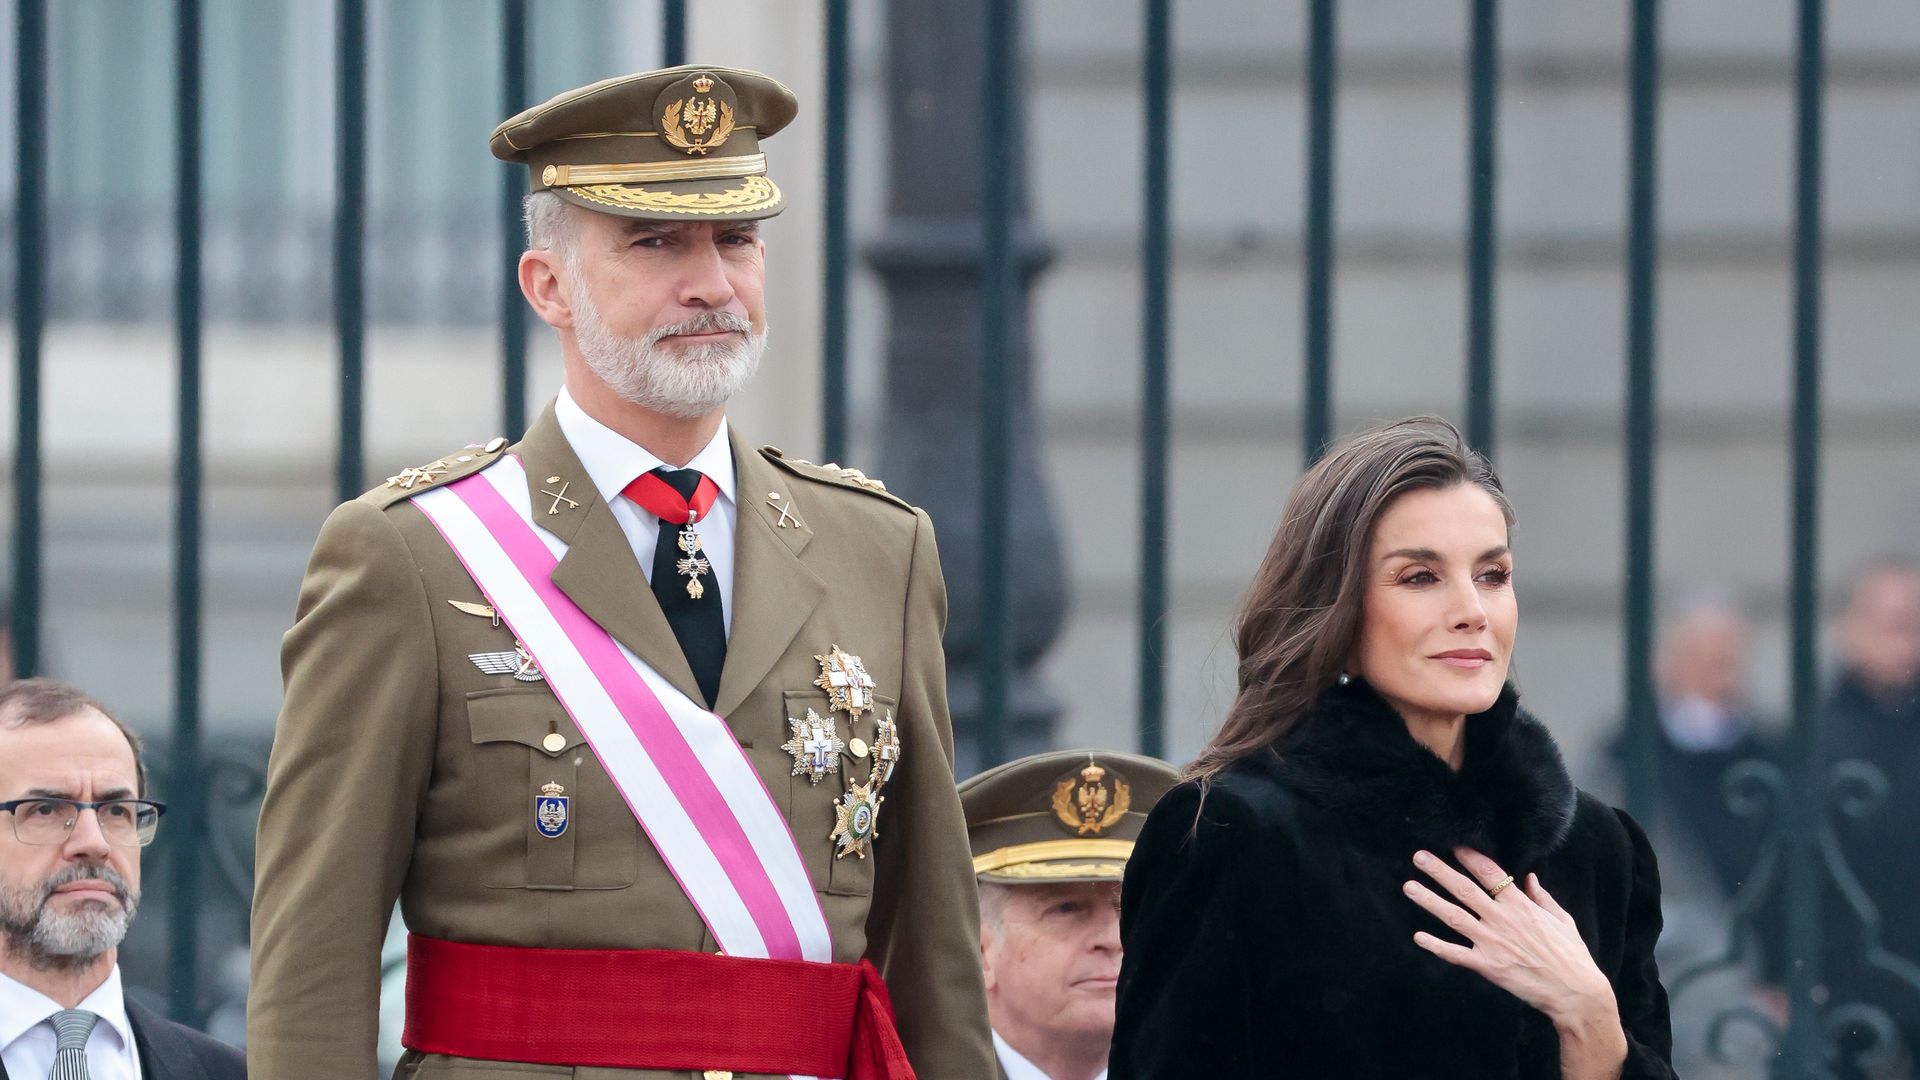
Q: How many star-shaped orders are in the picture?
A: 4